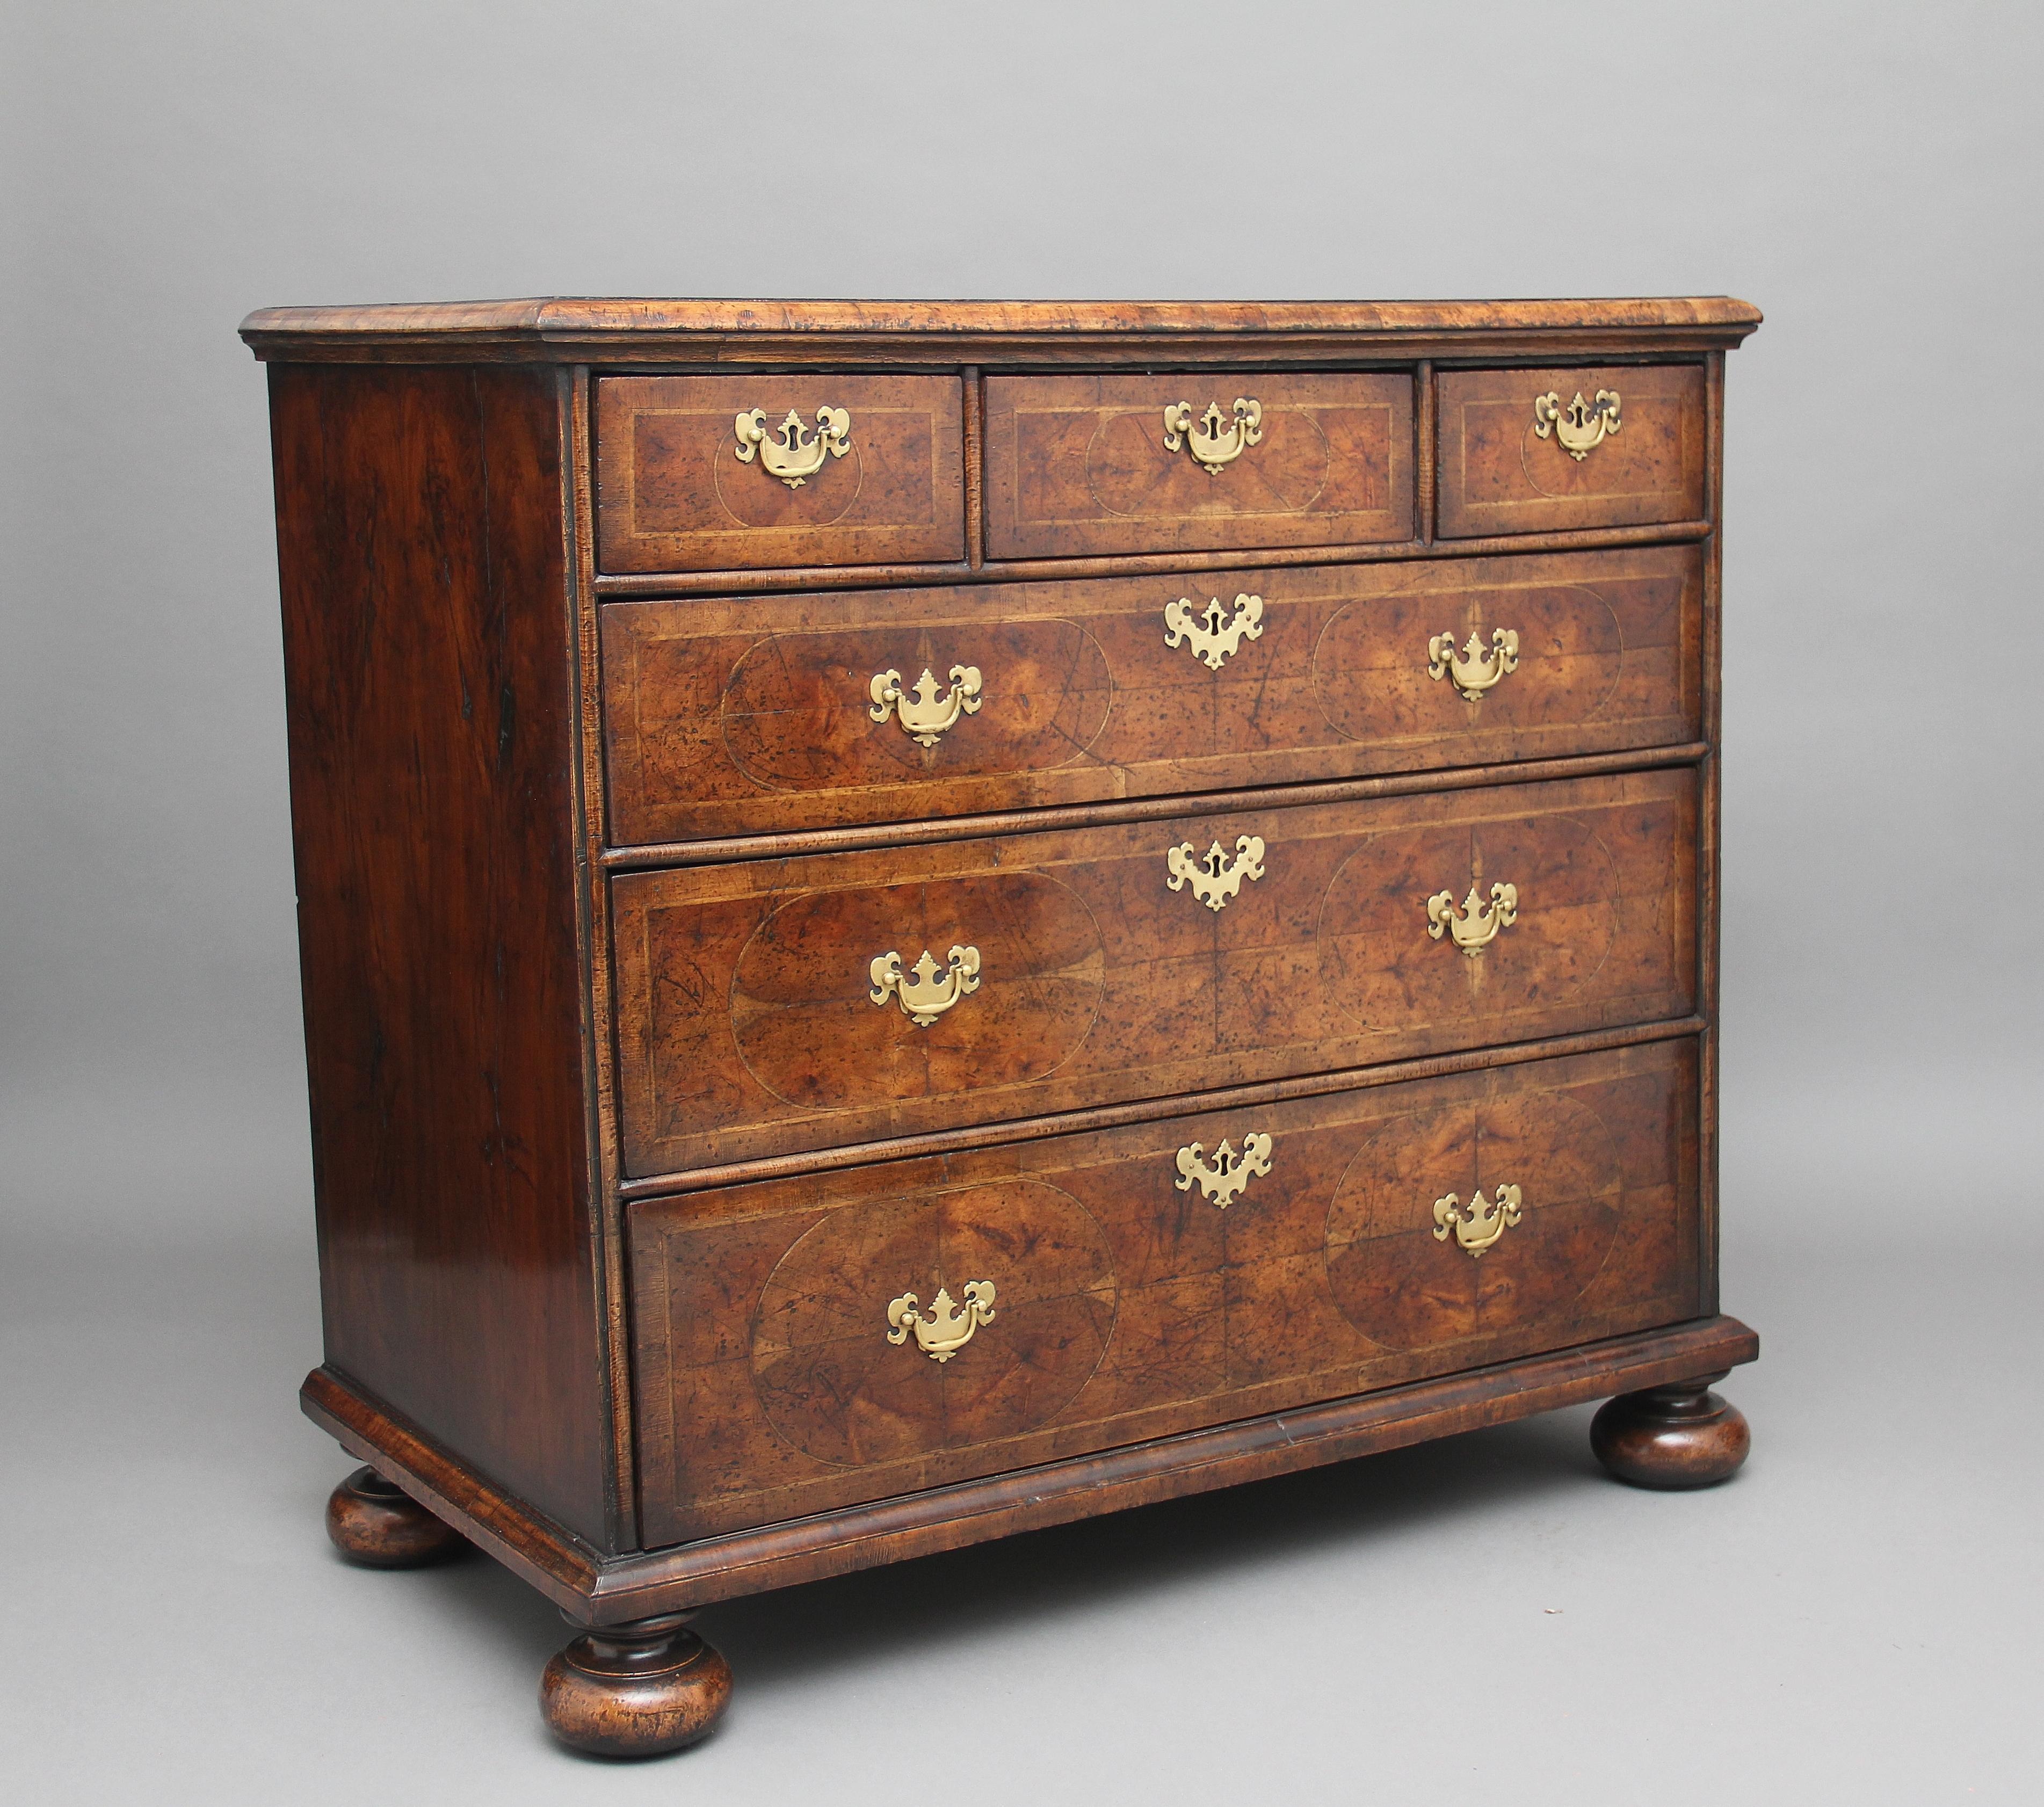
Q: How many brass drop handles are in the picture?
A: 9